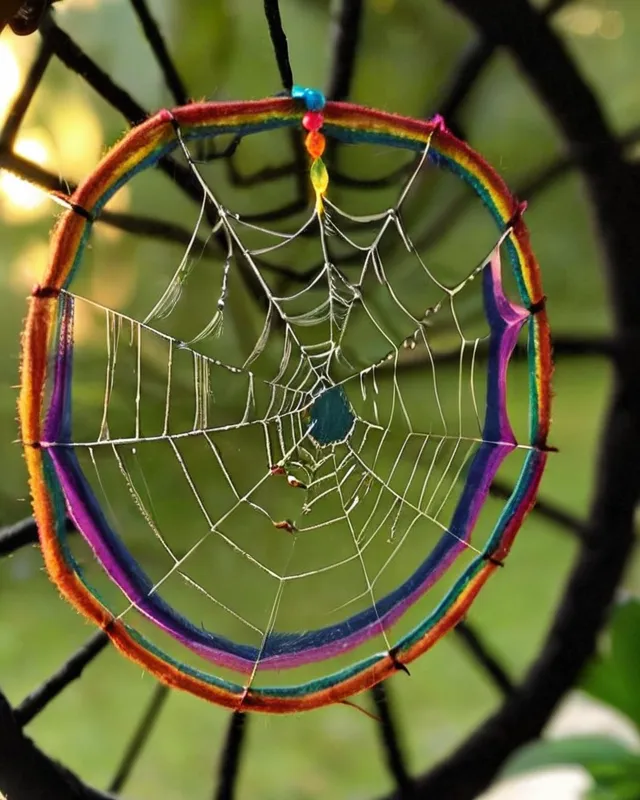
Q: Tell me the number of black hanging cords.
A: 1